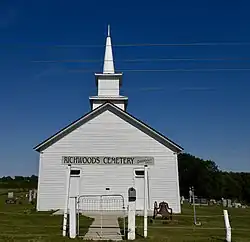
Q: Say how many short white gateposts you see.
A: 2